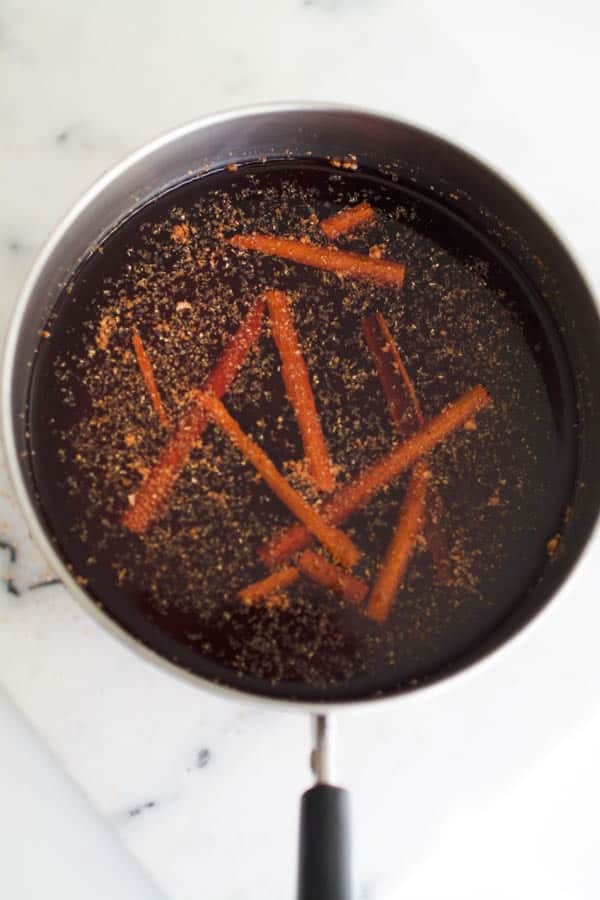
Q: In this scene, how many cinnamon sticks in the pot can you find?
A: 11